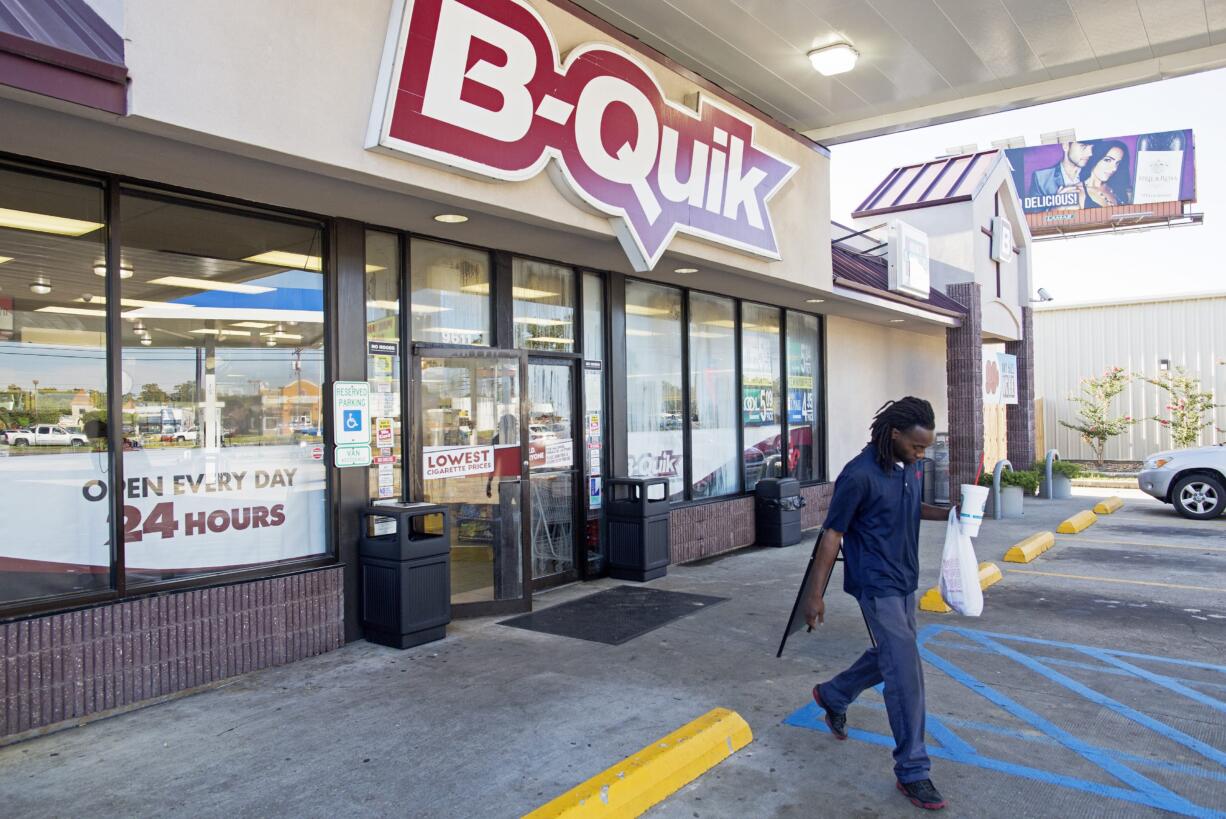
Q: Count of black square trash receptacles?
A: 3